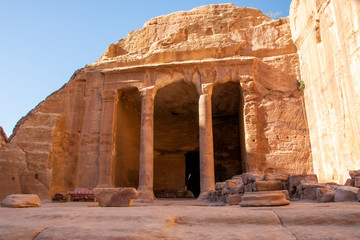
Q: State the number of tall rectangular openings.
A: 3